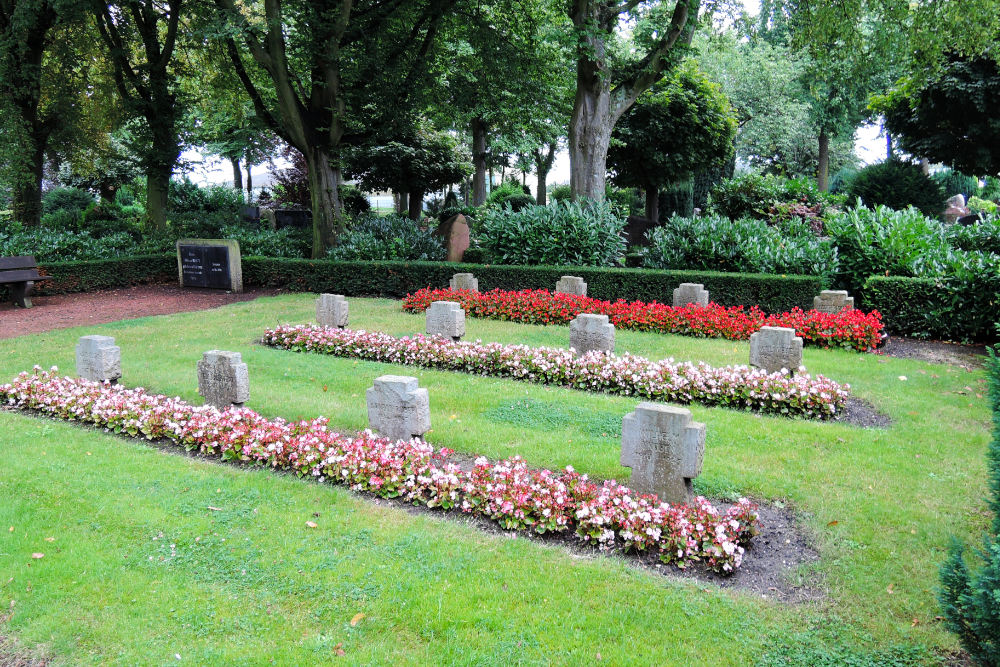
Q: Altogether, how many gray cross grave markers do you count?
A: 12